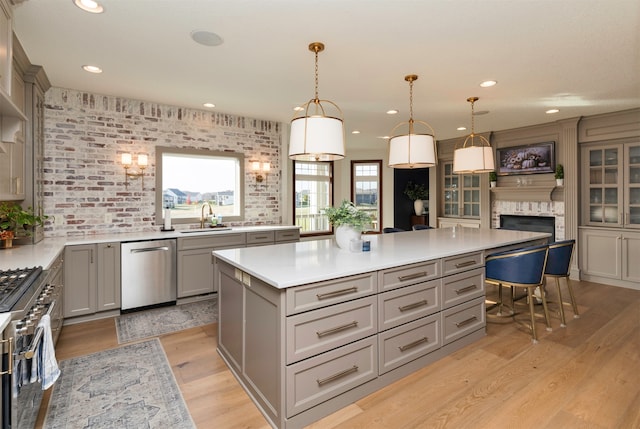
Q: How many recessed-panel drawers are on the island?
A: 9